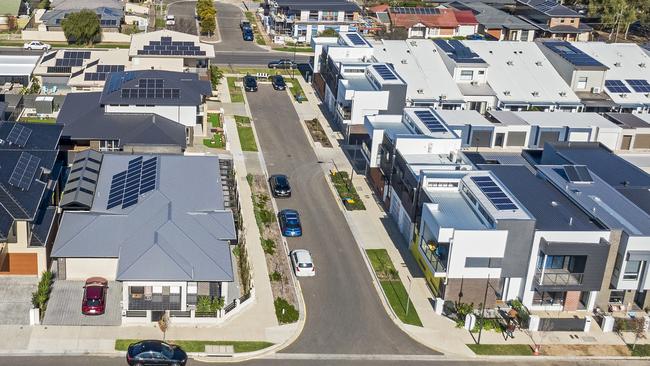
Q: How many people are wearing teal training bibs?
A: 0